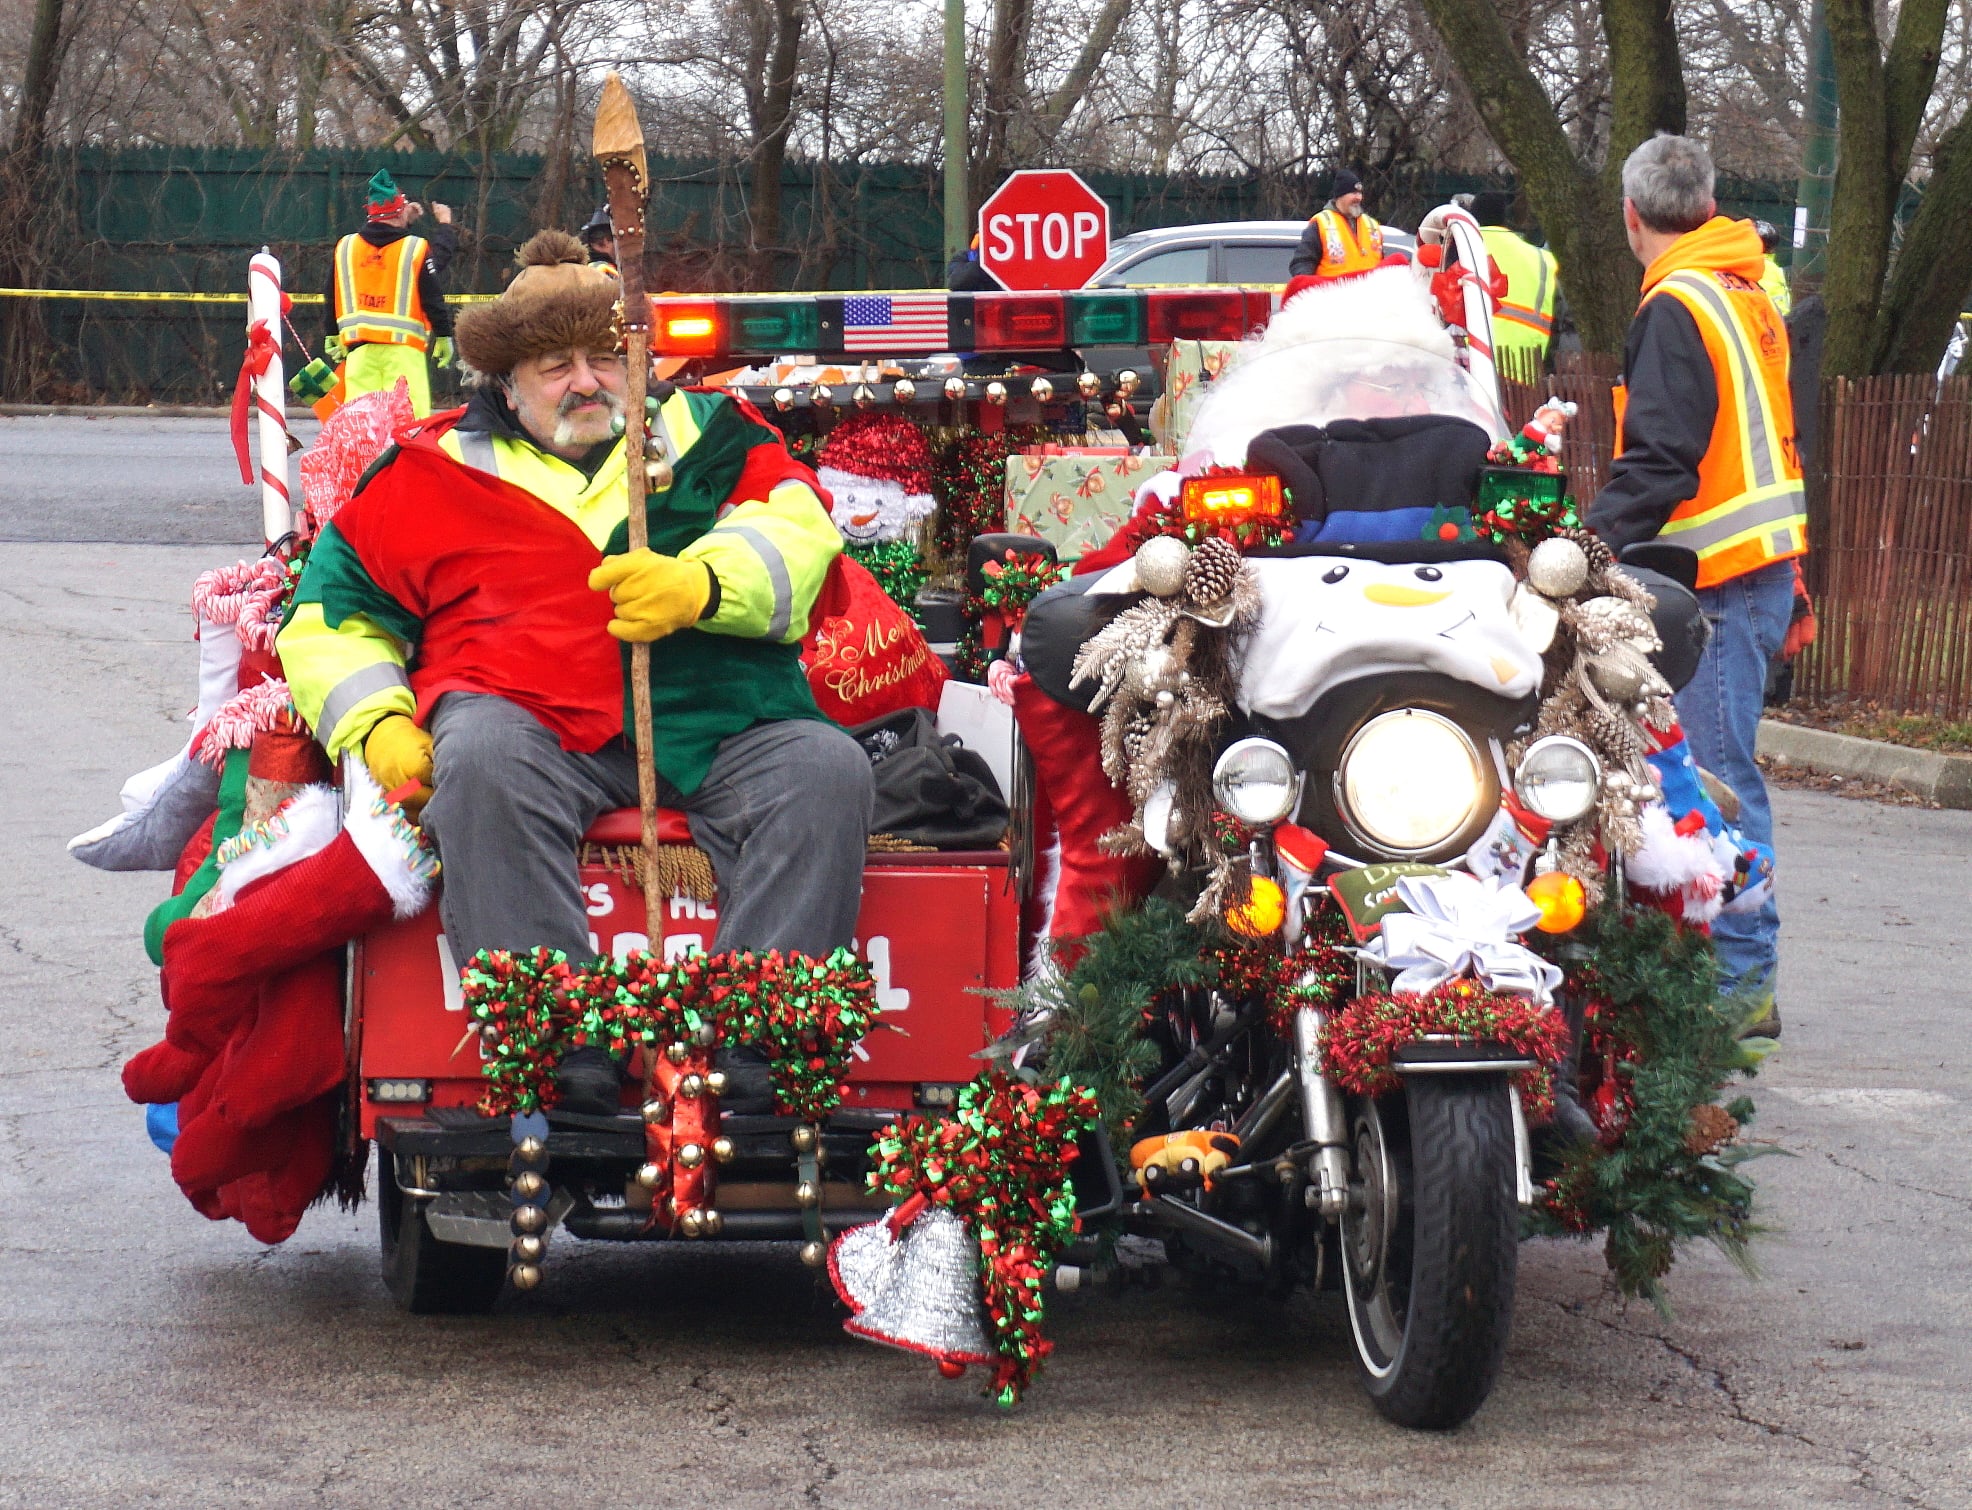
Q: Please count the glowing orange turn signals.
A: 2